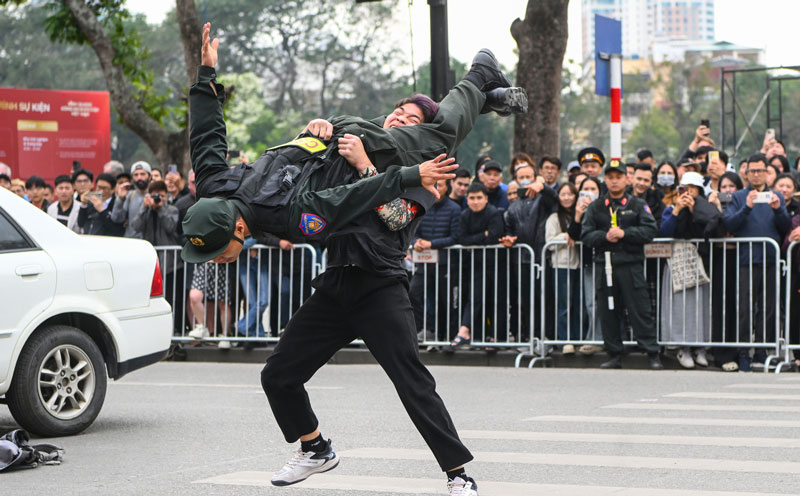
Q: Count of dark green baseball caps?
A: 2